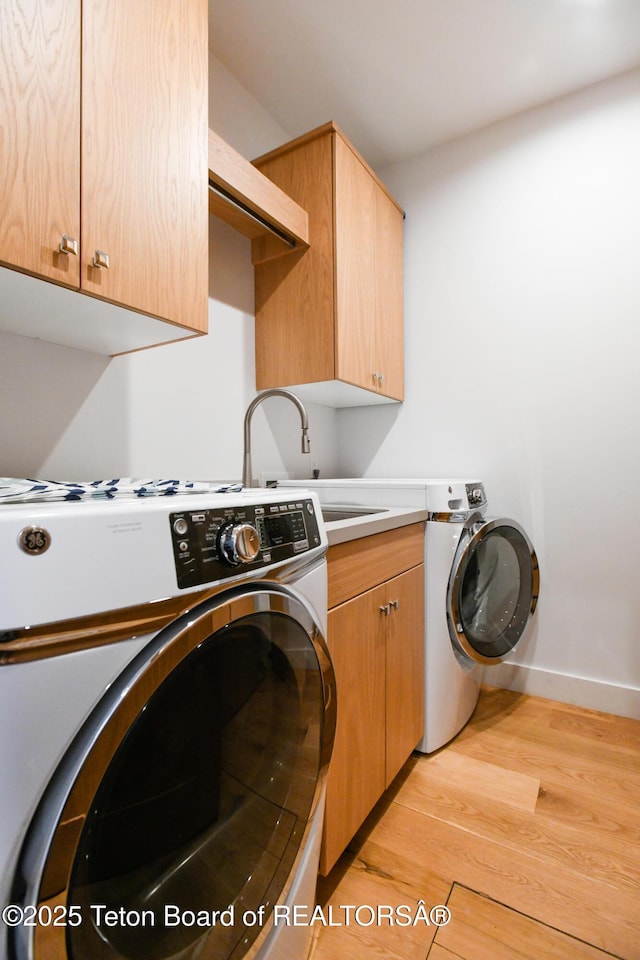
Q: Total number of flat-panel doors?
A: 6